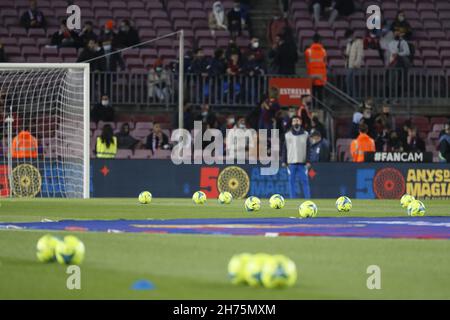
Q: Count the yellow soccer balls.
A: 14